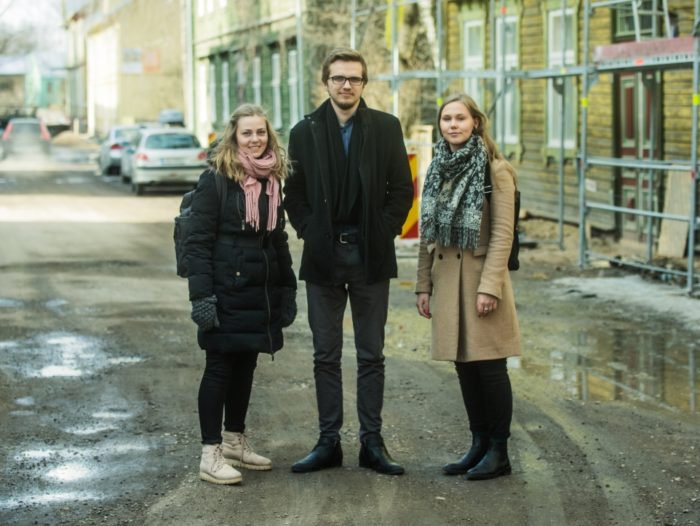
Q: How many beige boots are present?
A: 2